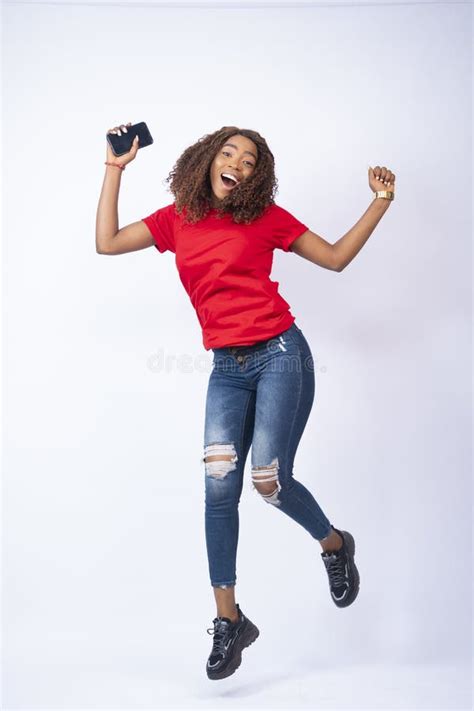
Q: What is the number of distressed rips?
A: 2